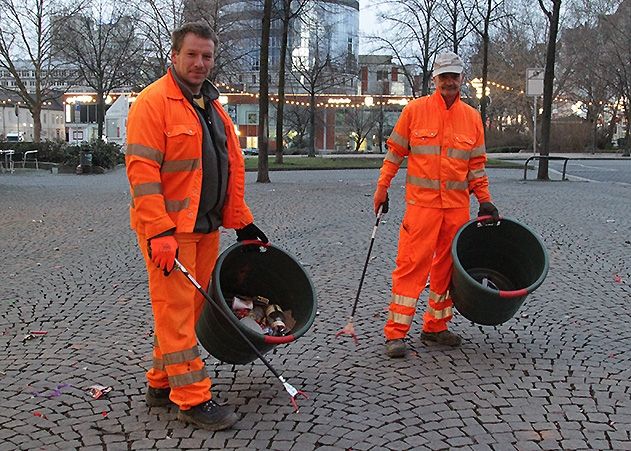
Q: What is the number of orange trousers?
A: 2